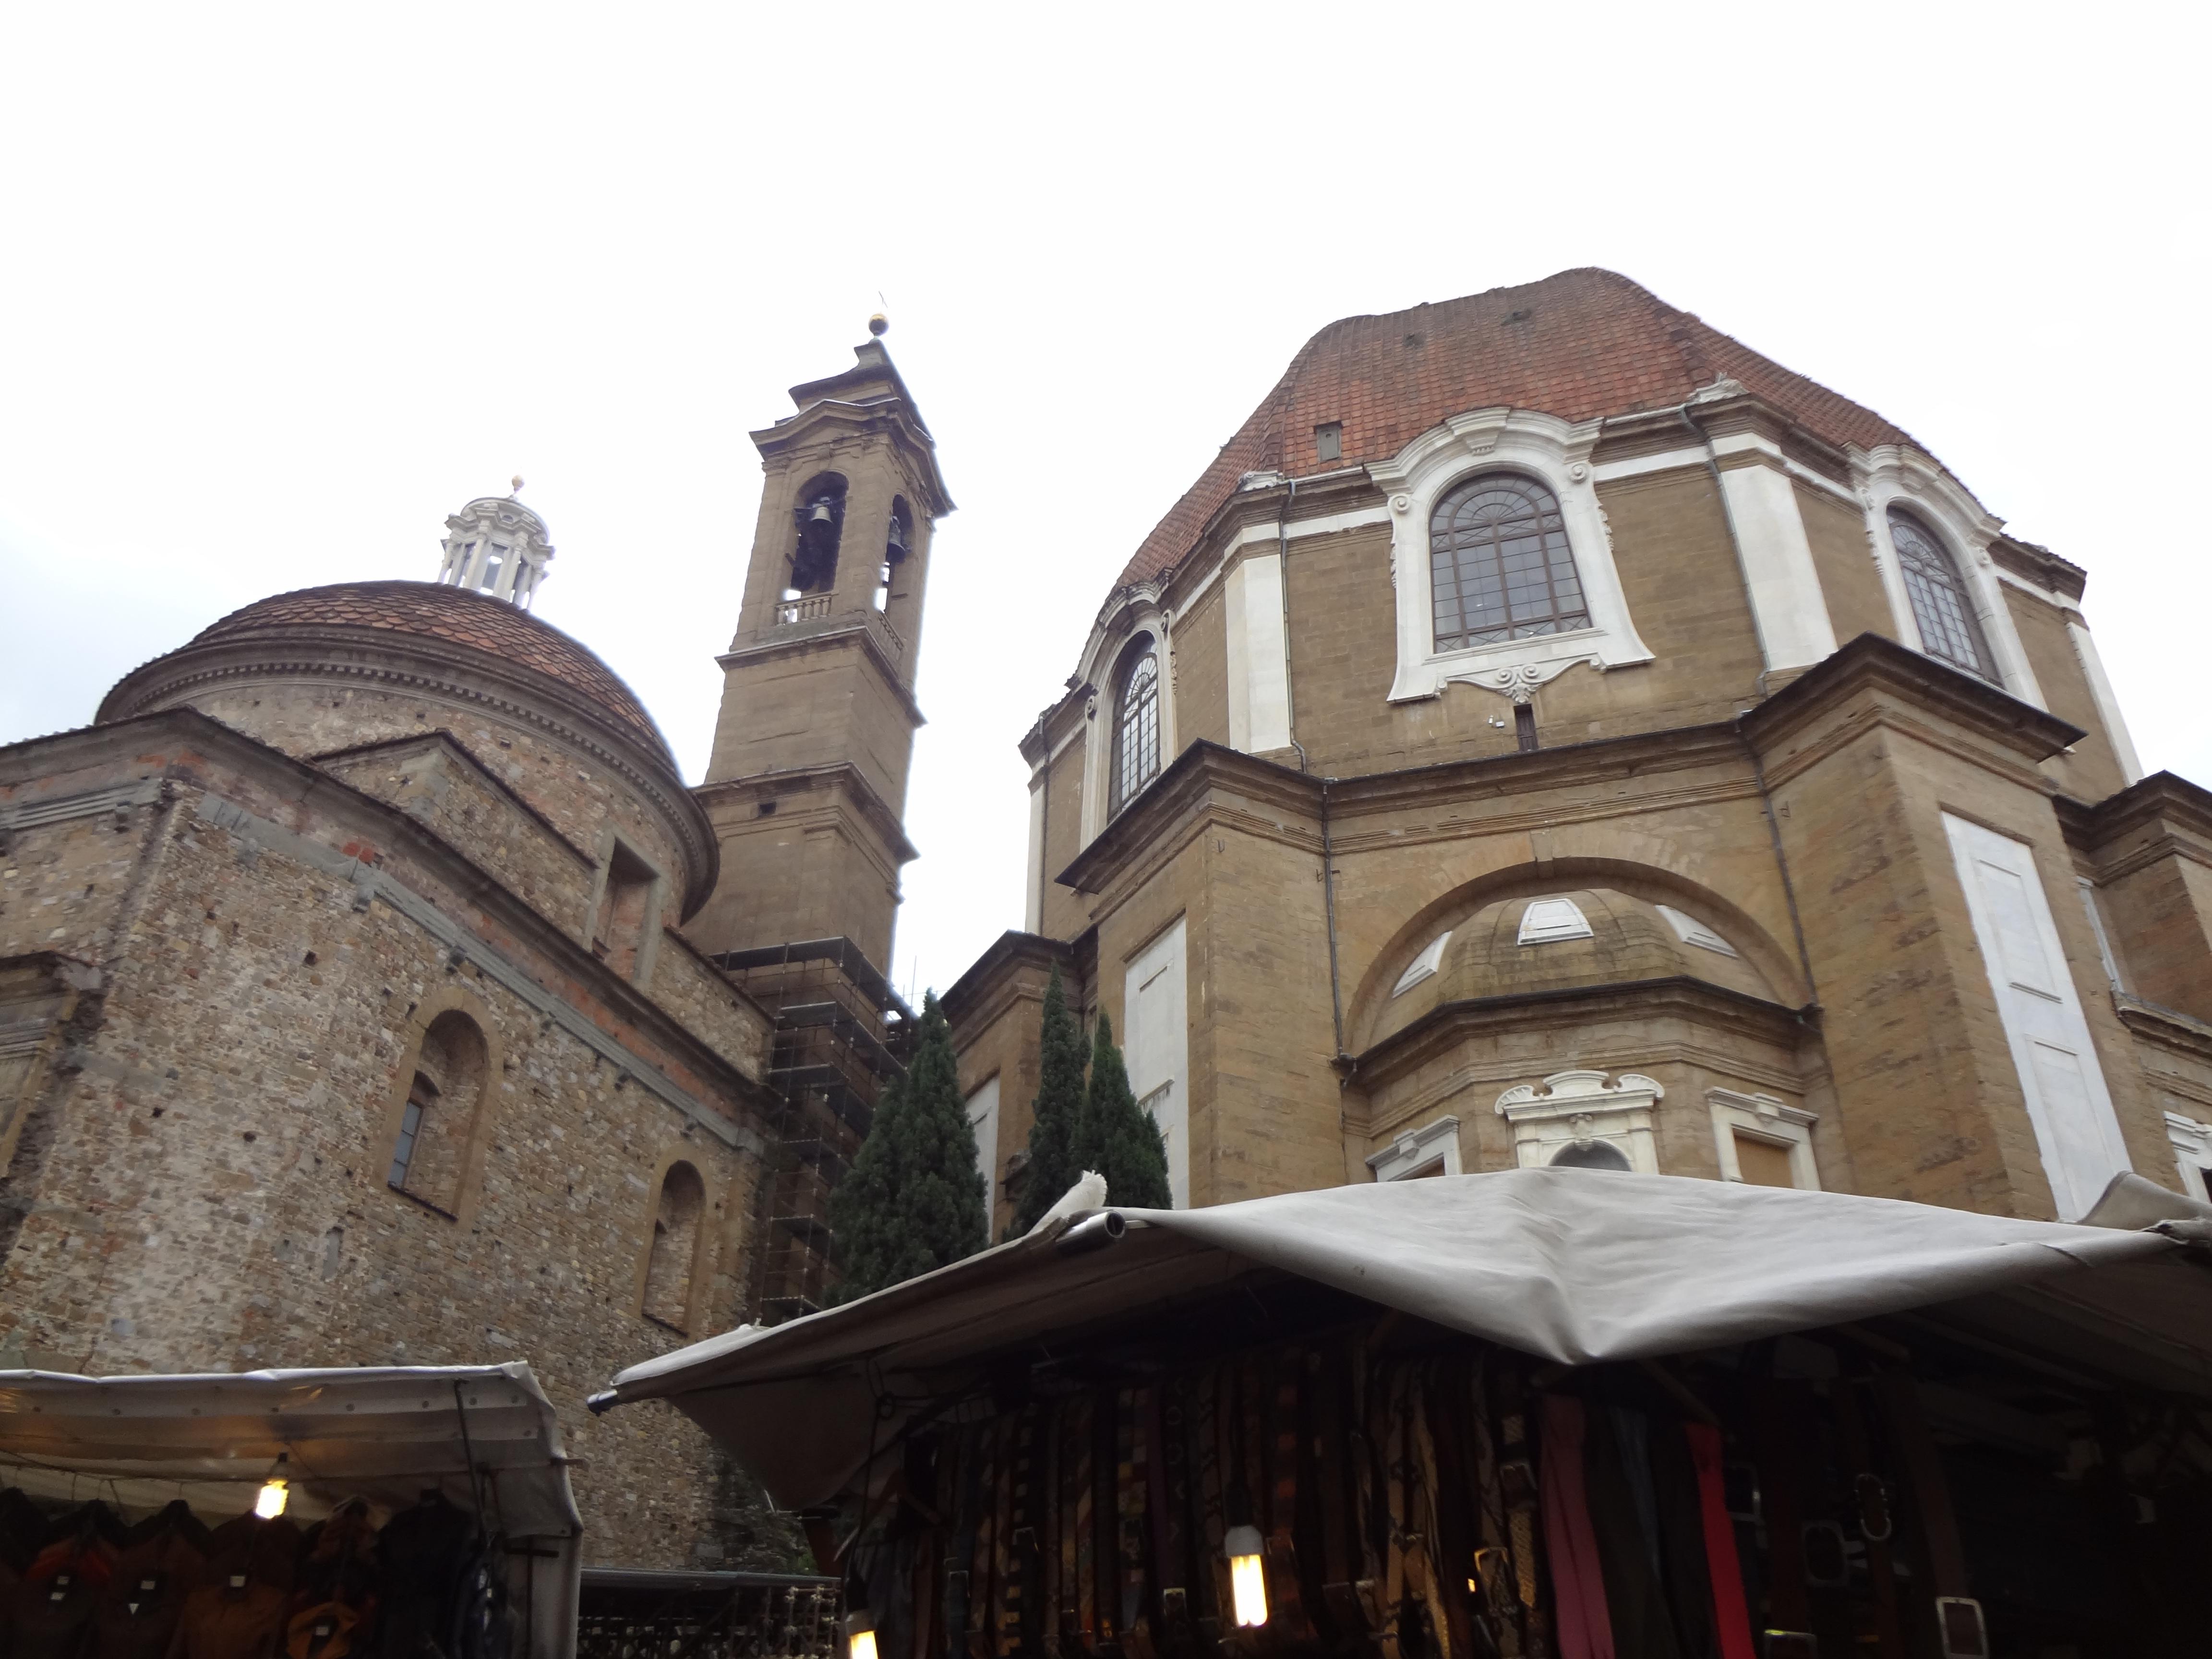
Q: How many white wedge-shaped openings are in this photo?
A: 3